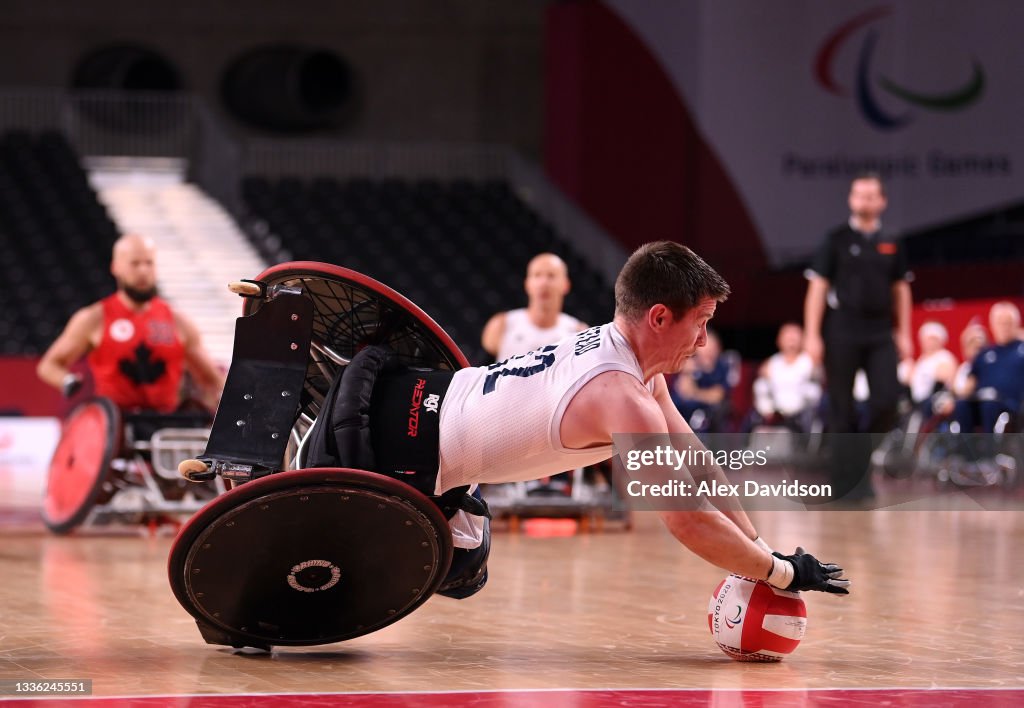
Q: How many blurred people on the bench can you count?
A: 5